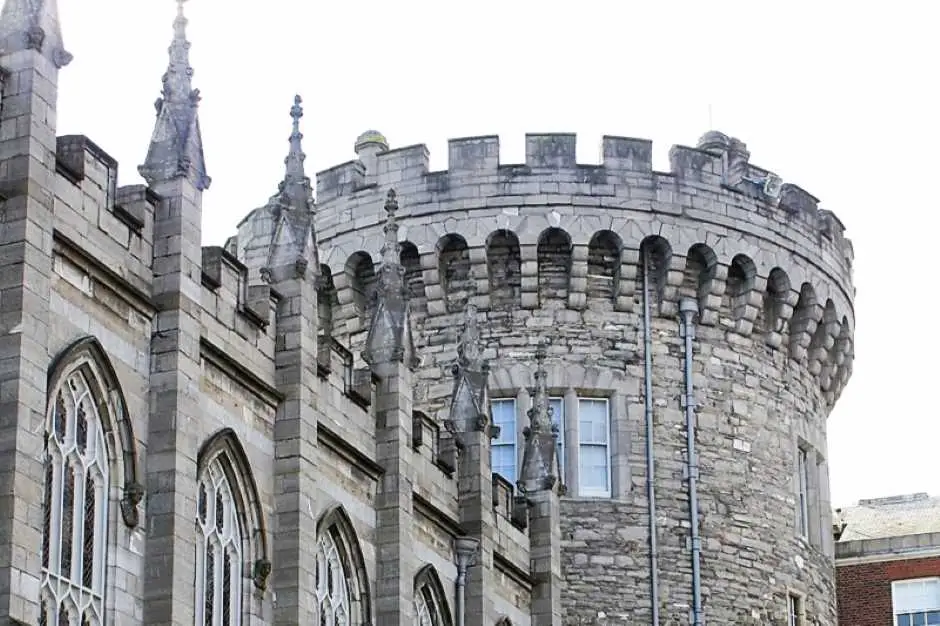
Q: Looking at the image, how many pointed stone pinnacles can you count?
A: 6